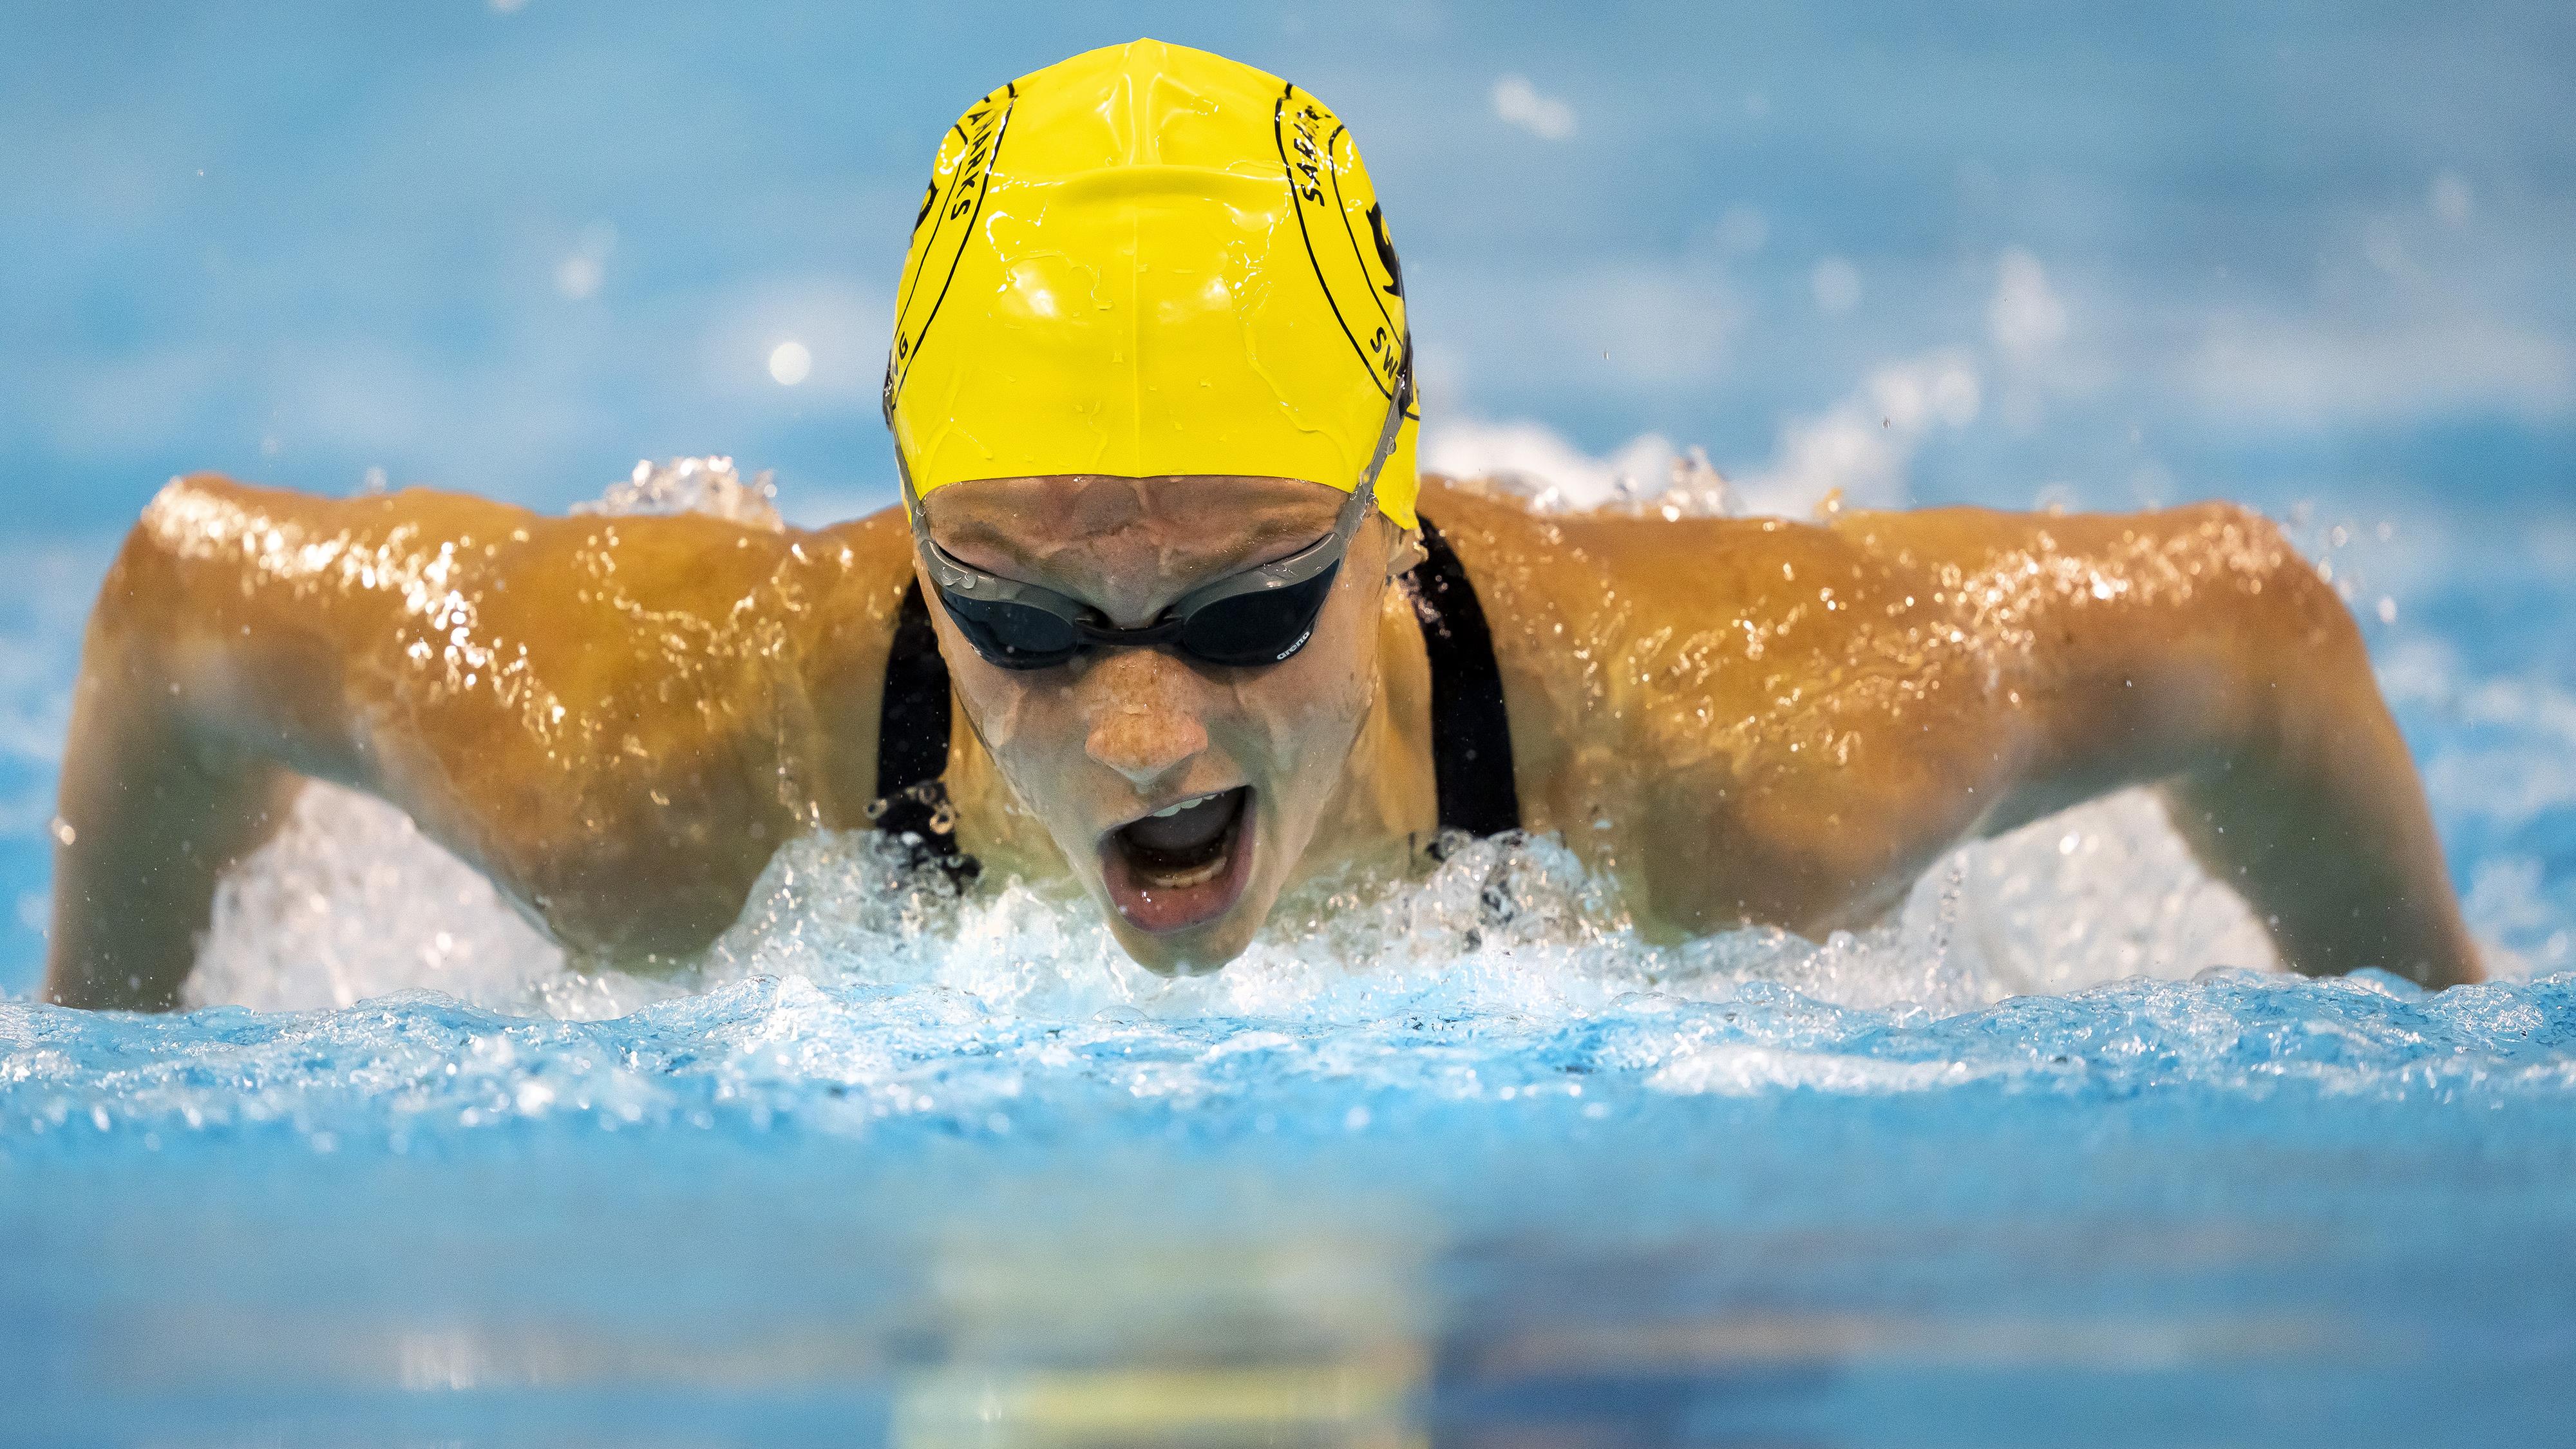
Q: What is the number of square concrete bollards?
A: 0